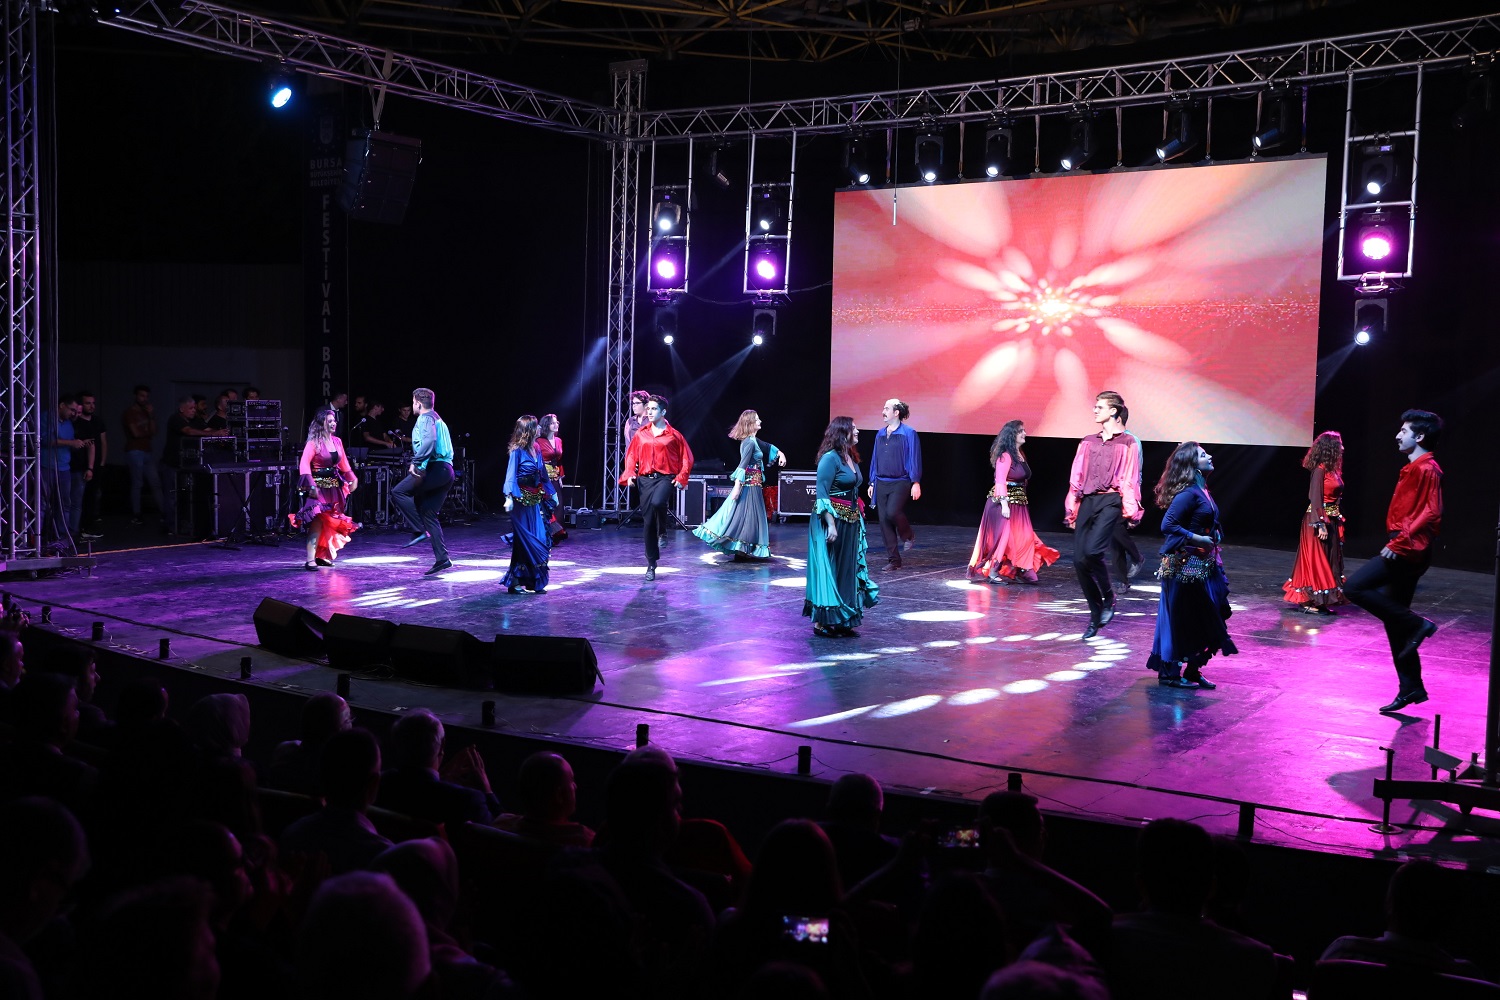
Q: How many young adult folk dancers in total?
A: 15